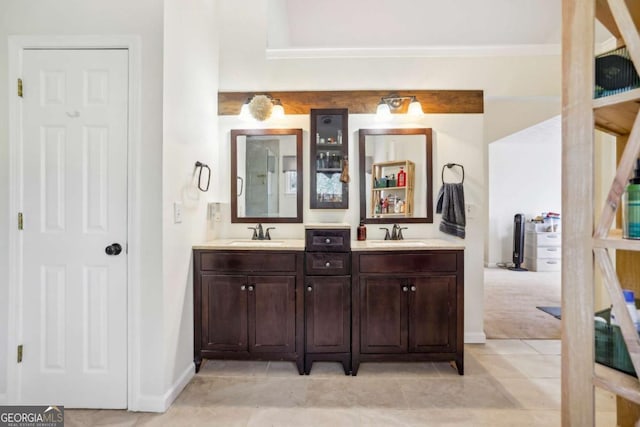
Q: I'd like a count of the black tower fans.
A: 1